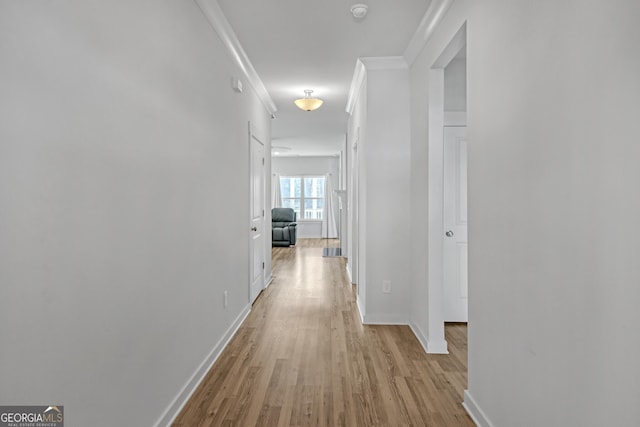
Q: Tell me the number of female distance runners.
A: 0